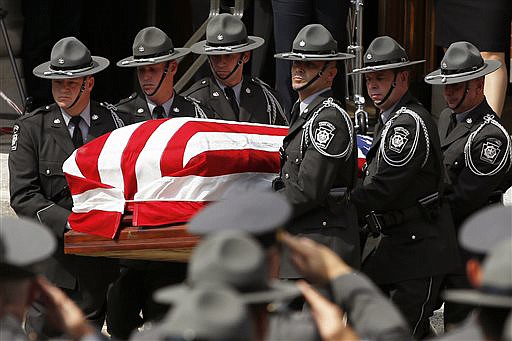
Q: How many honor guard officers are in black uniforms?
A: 6